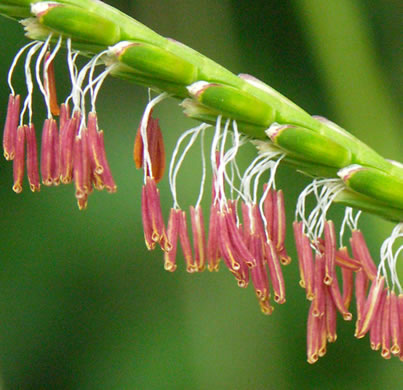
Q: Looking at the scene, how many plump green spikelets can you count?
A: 5